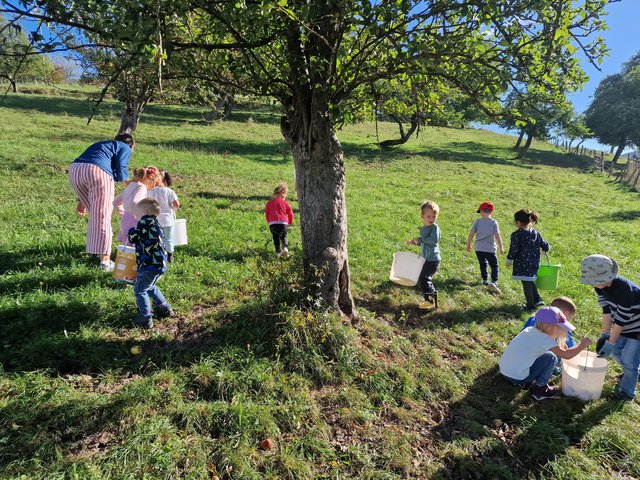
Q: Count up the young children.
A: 10